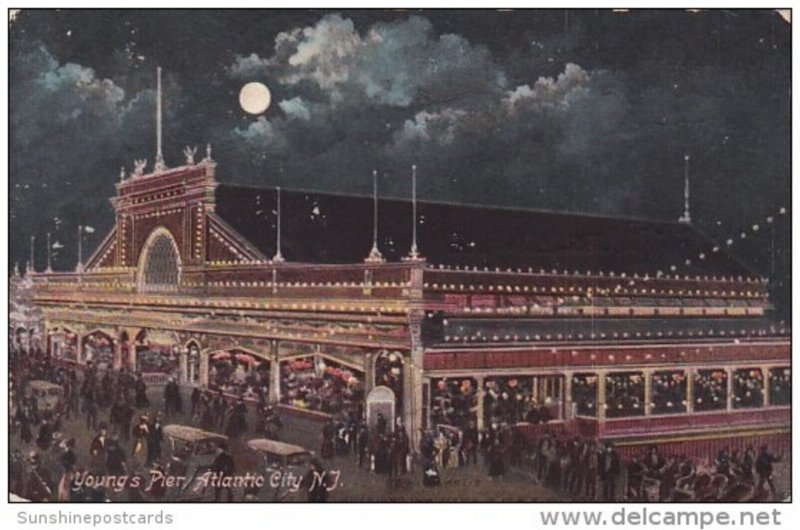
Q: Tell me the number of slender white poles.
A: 8